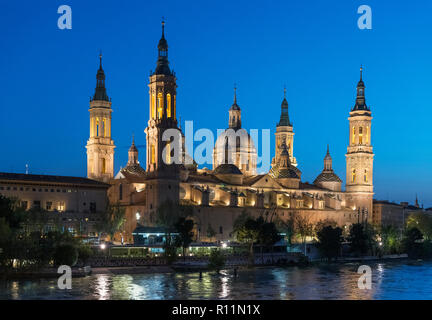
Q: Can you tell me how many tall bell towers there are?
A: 4